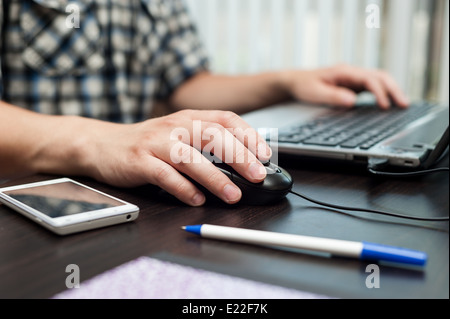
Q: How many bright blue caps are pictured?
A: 1